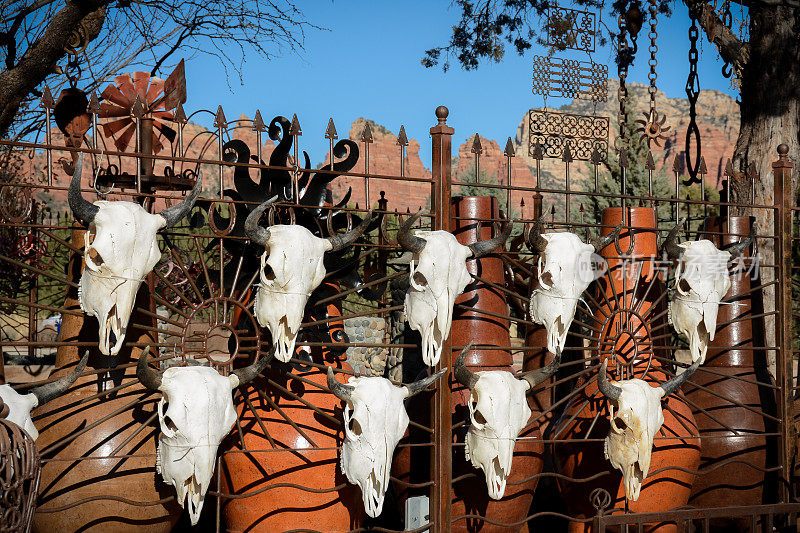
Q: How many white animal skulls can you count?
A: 10